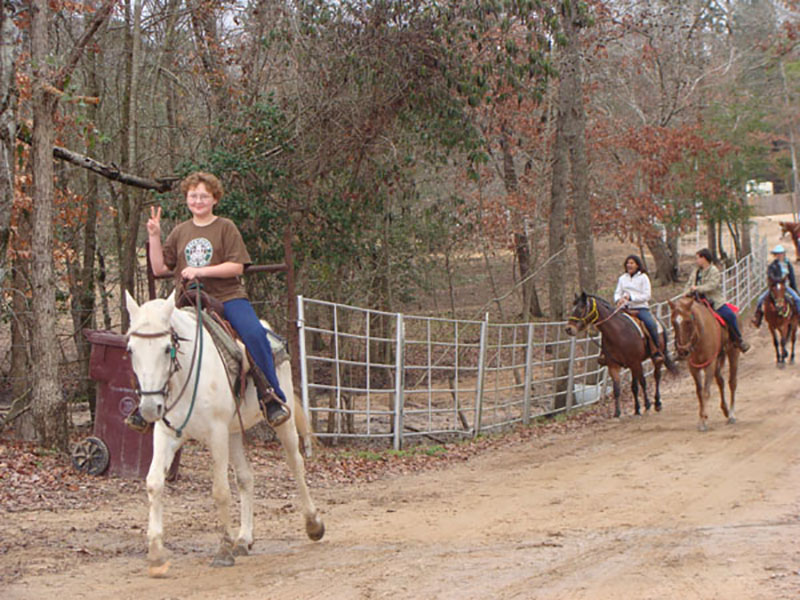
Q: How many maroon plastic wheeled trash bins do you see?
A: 1